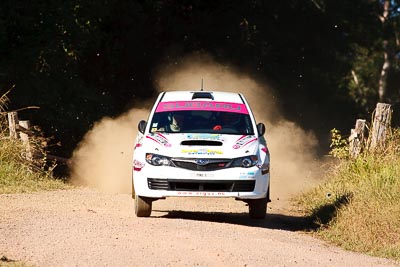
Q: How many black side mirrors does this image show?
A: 2